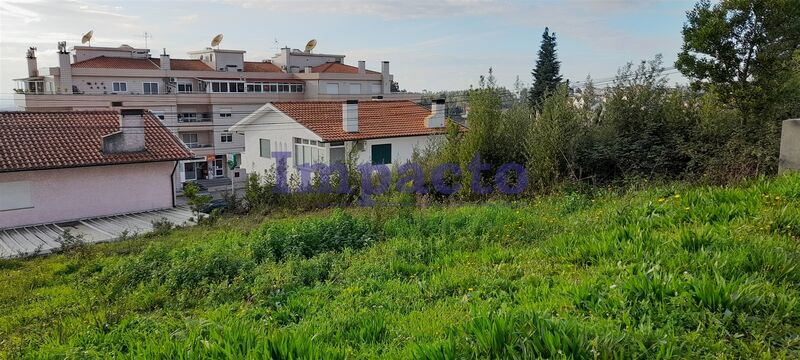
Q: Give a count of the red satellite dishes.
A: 0